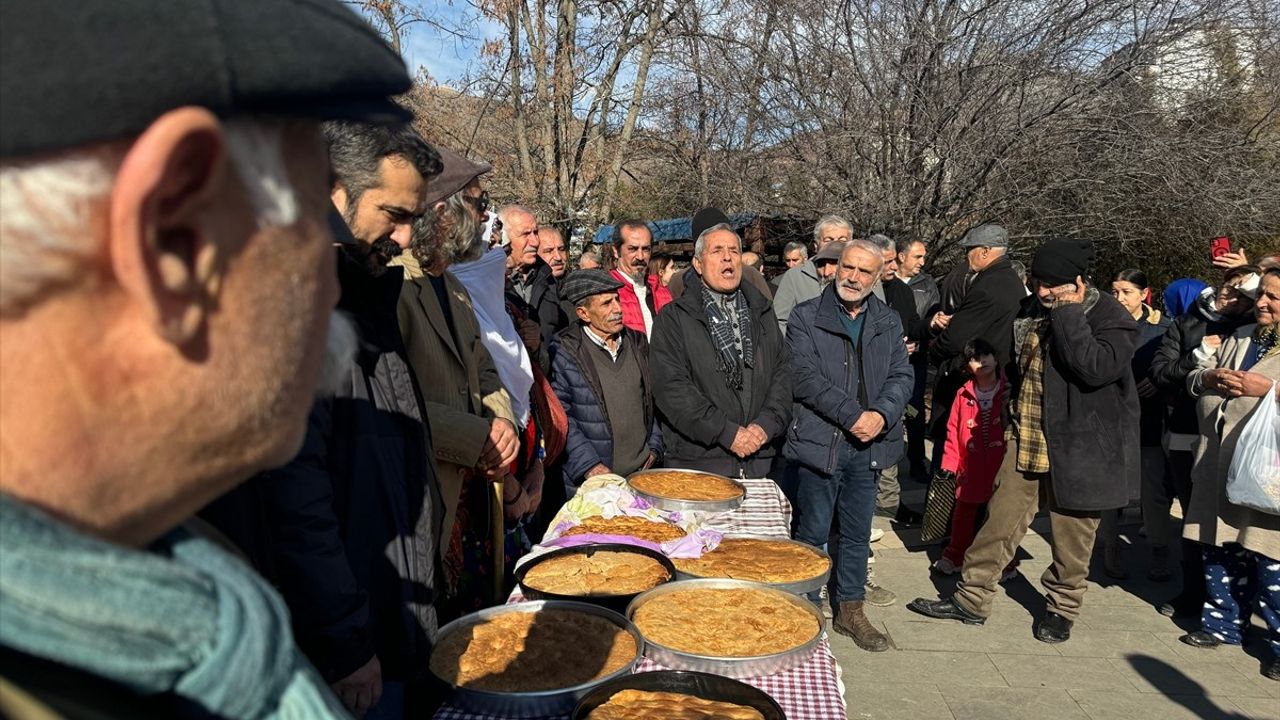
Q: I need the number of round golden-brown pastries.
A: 7